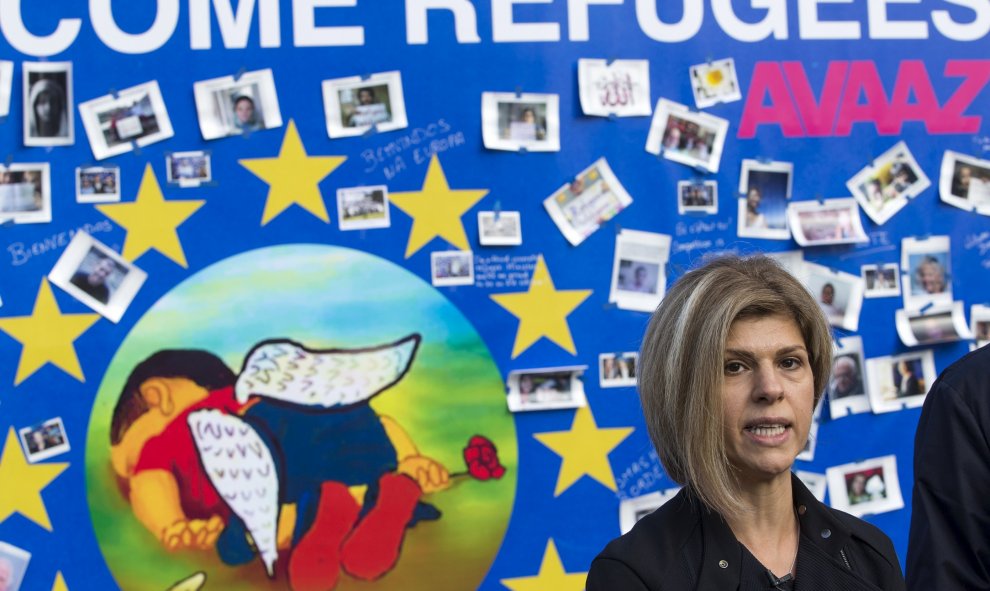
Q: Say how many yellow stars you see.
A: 9